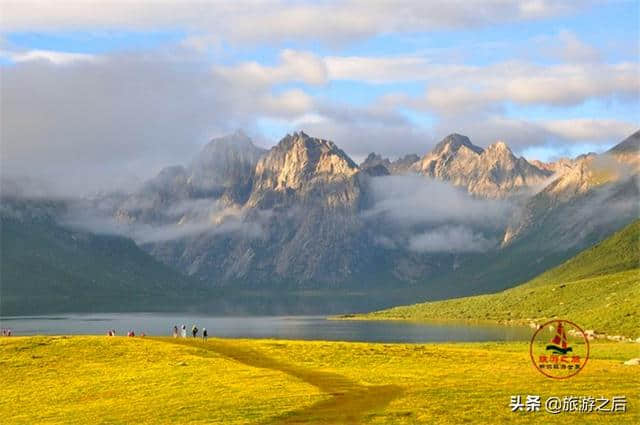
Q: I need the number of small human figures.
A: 11